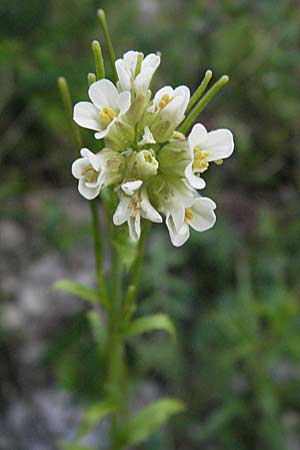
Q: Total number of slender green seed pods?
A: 6